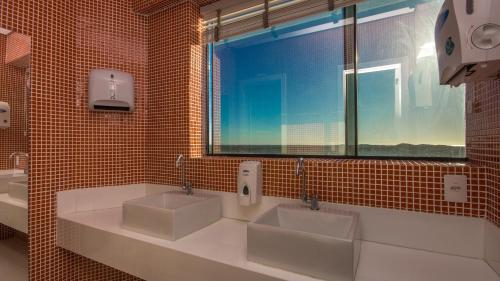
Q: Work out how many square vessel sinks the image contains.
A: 2